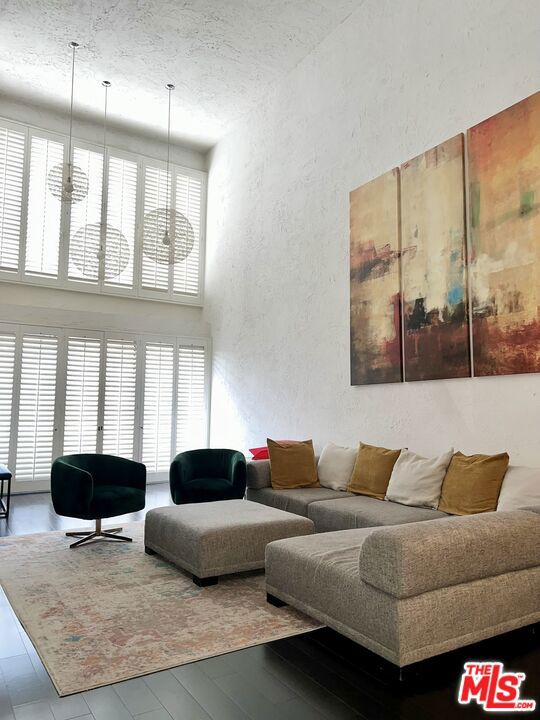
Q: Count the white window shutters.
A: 12